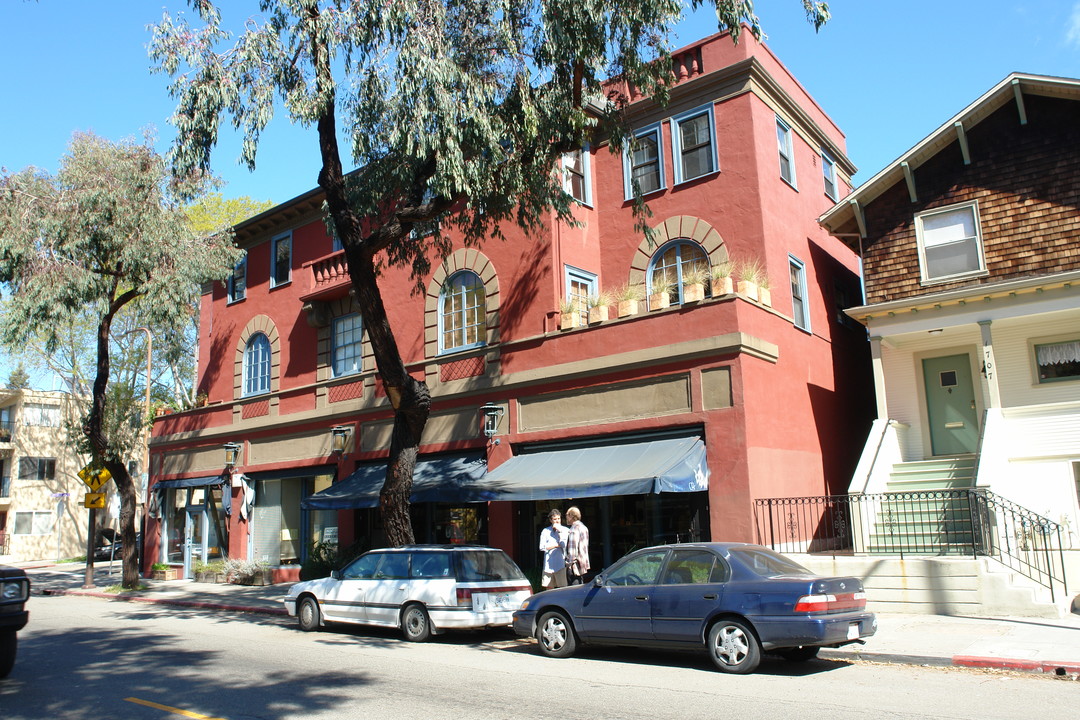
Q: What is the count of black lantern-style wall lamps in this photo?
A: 3